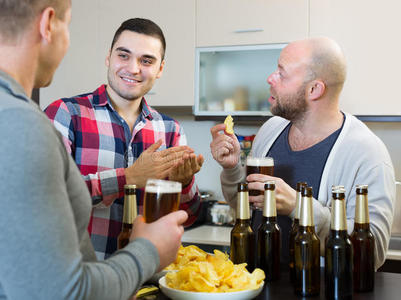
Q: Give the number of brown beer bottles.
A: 7